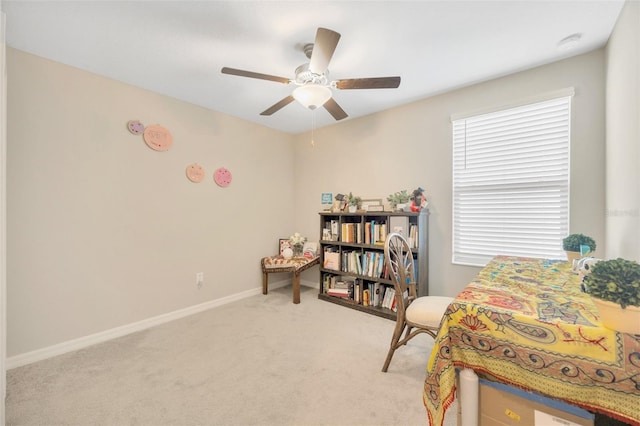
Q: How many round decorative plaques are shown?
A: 4